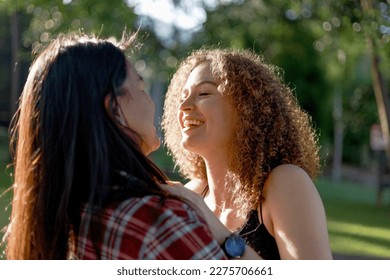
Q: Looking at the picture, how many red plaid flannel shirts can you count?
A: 1